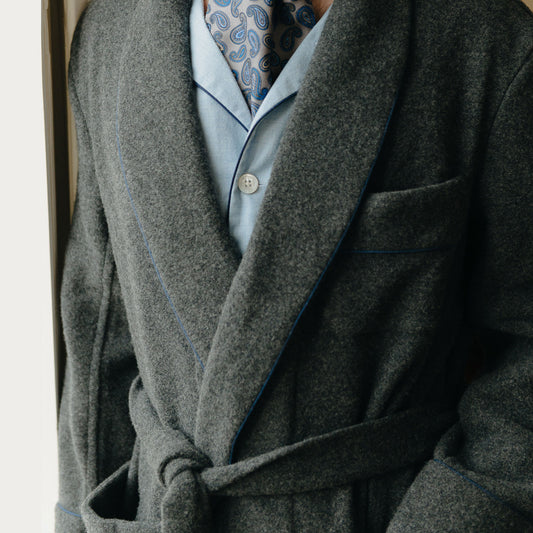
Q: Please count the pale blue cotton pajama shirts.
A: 1